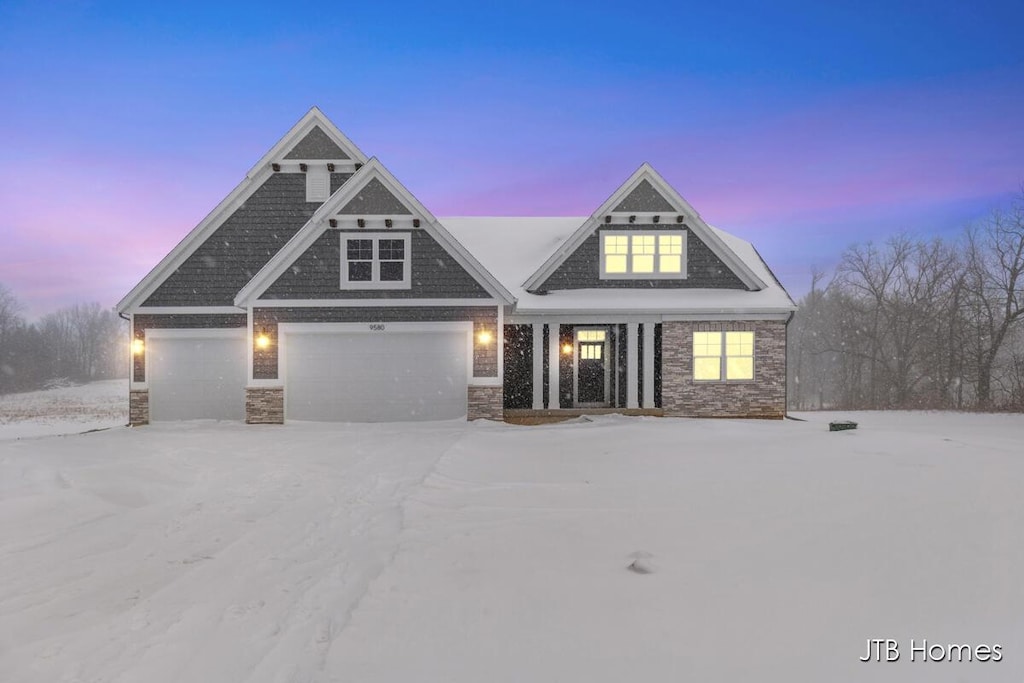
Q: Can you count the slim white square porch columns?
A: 4